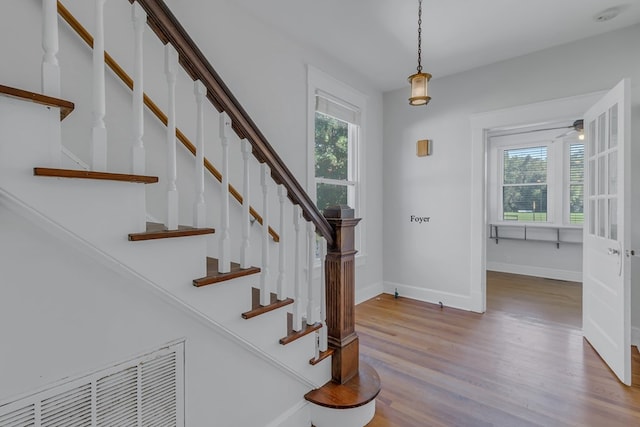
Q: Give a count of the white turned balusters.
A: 12